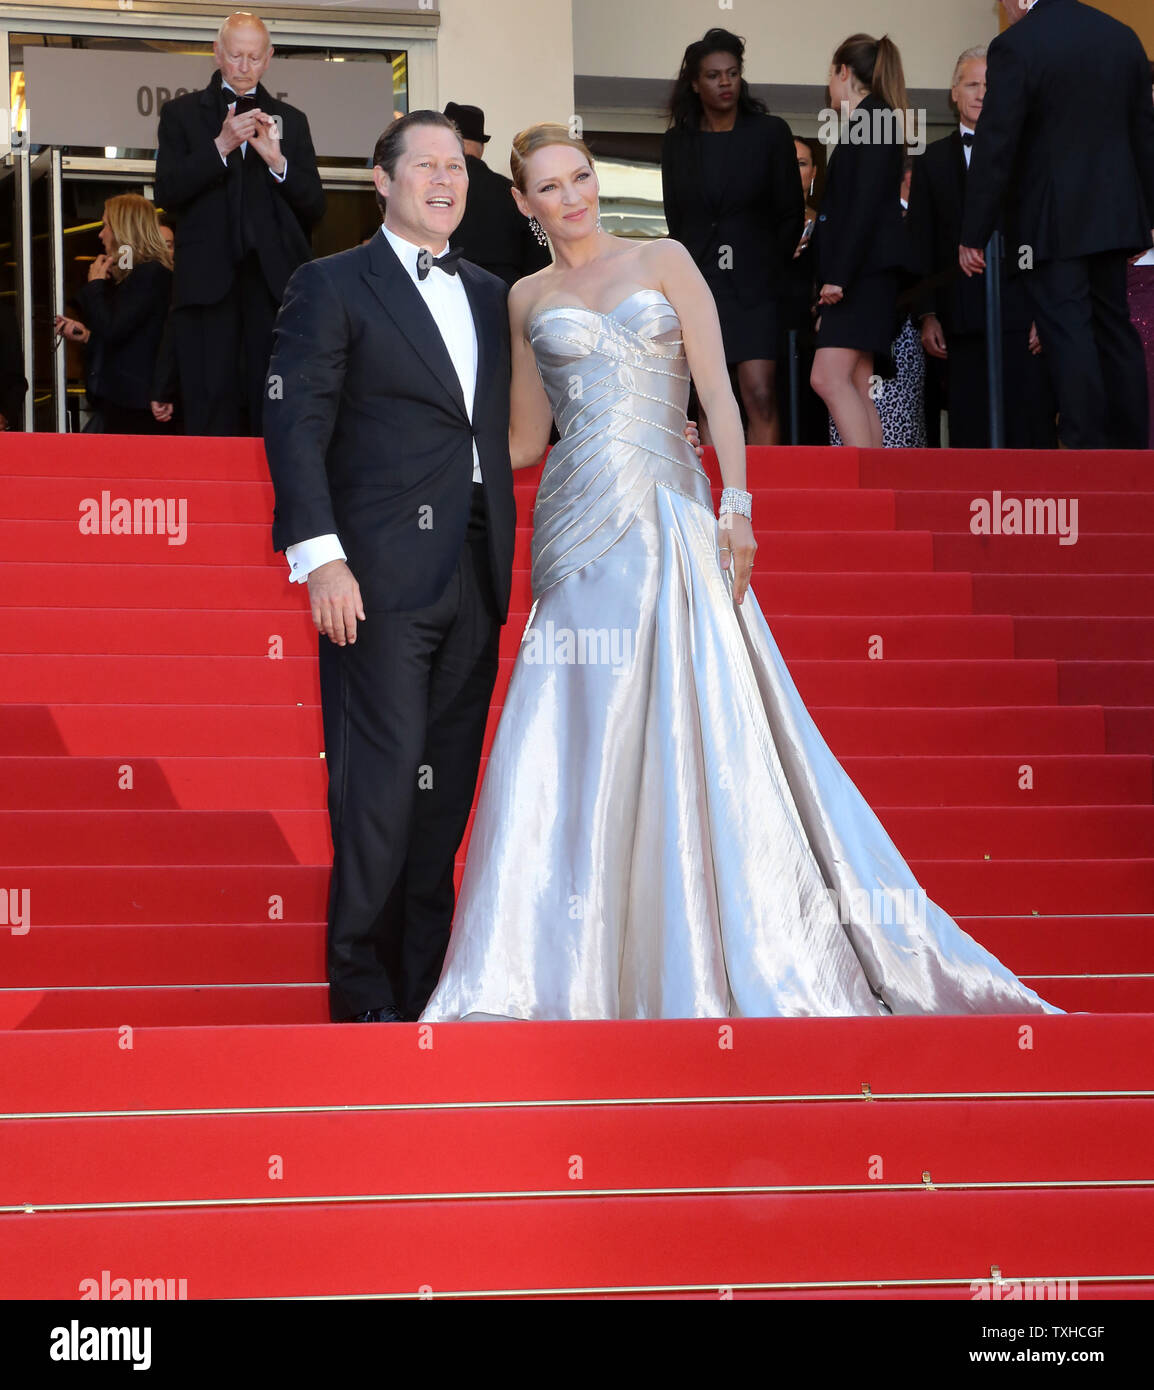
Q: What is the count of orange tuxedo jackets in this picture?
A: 0